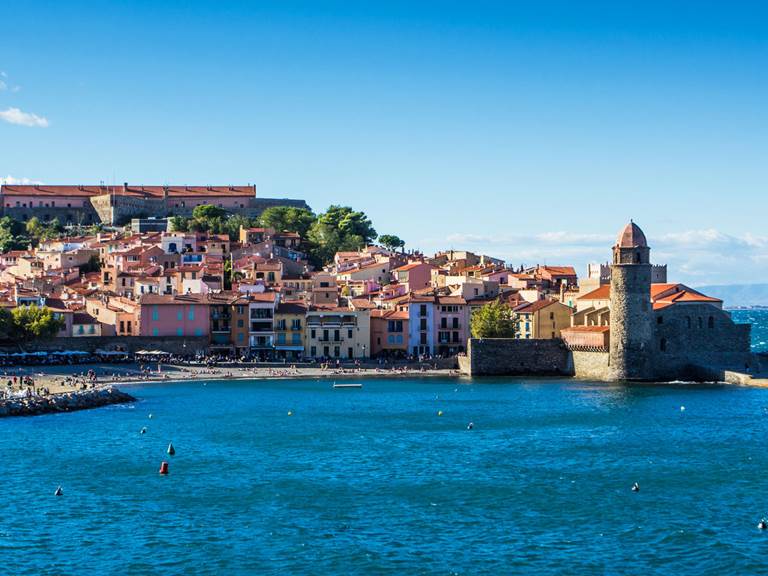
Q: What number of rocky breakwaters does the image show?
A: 1